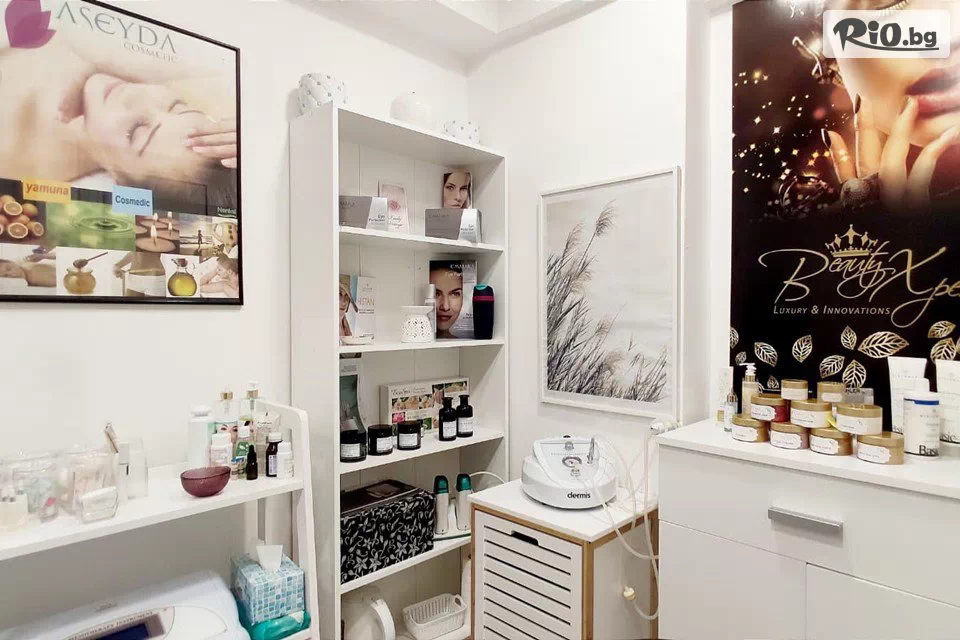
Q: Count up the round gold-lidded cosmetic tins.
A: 9